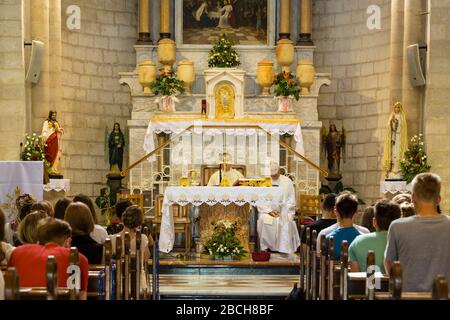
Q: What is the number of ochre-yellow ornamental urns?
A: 6